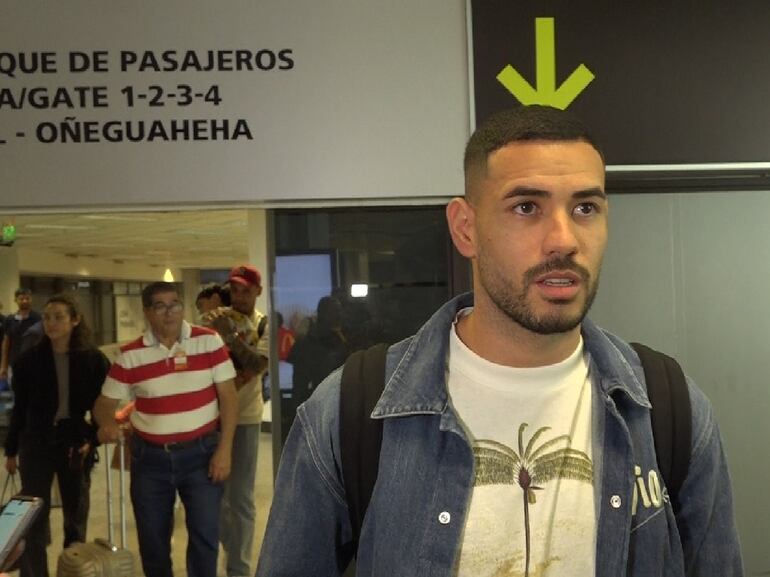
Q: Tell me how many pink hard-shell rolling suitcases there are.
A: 0